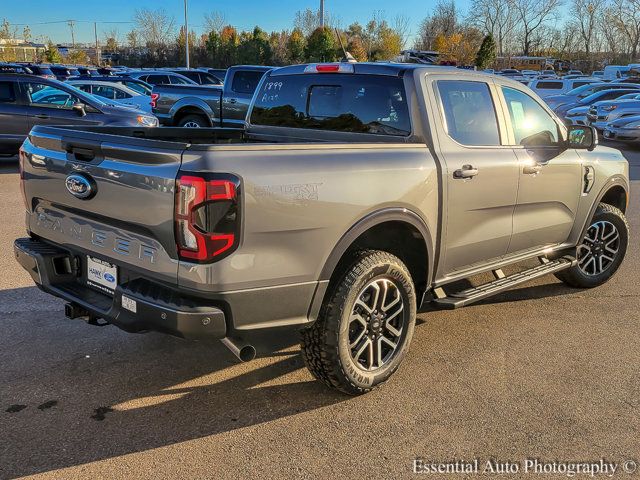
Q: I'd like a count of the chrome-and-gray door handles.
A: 2